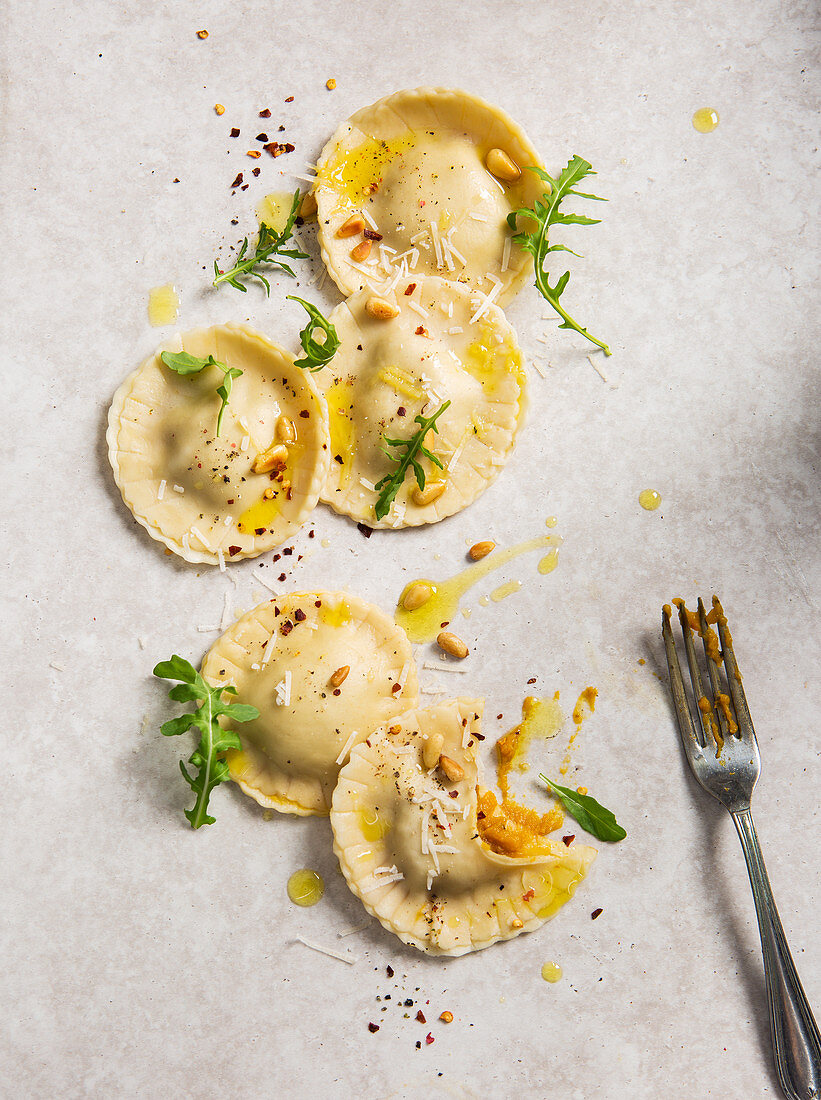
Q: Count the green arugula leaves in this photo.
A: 7